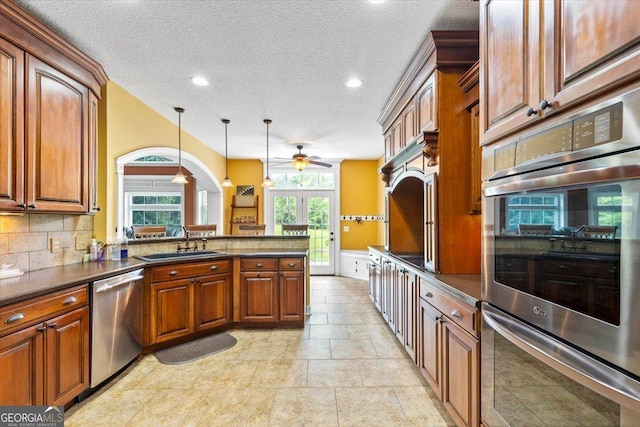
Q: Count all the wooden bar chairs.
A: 4